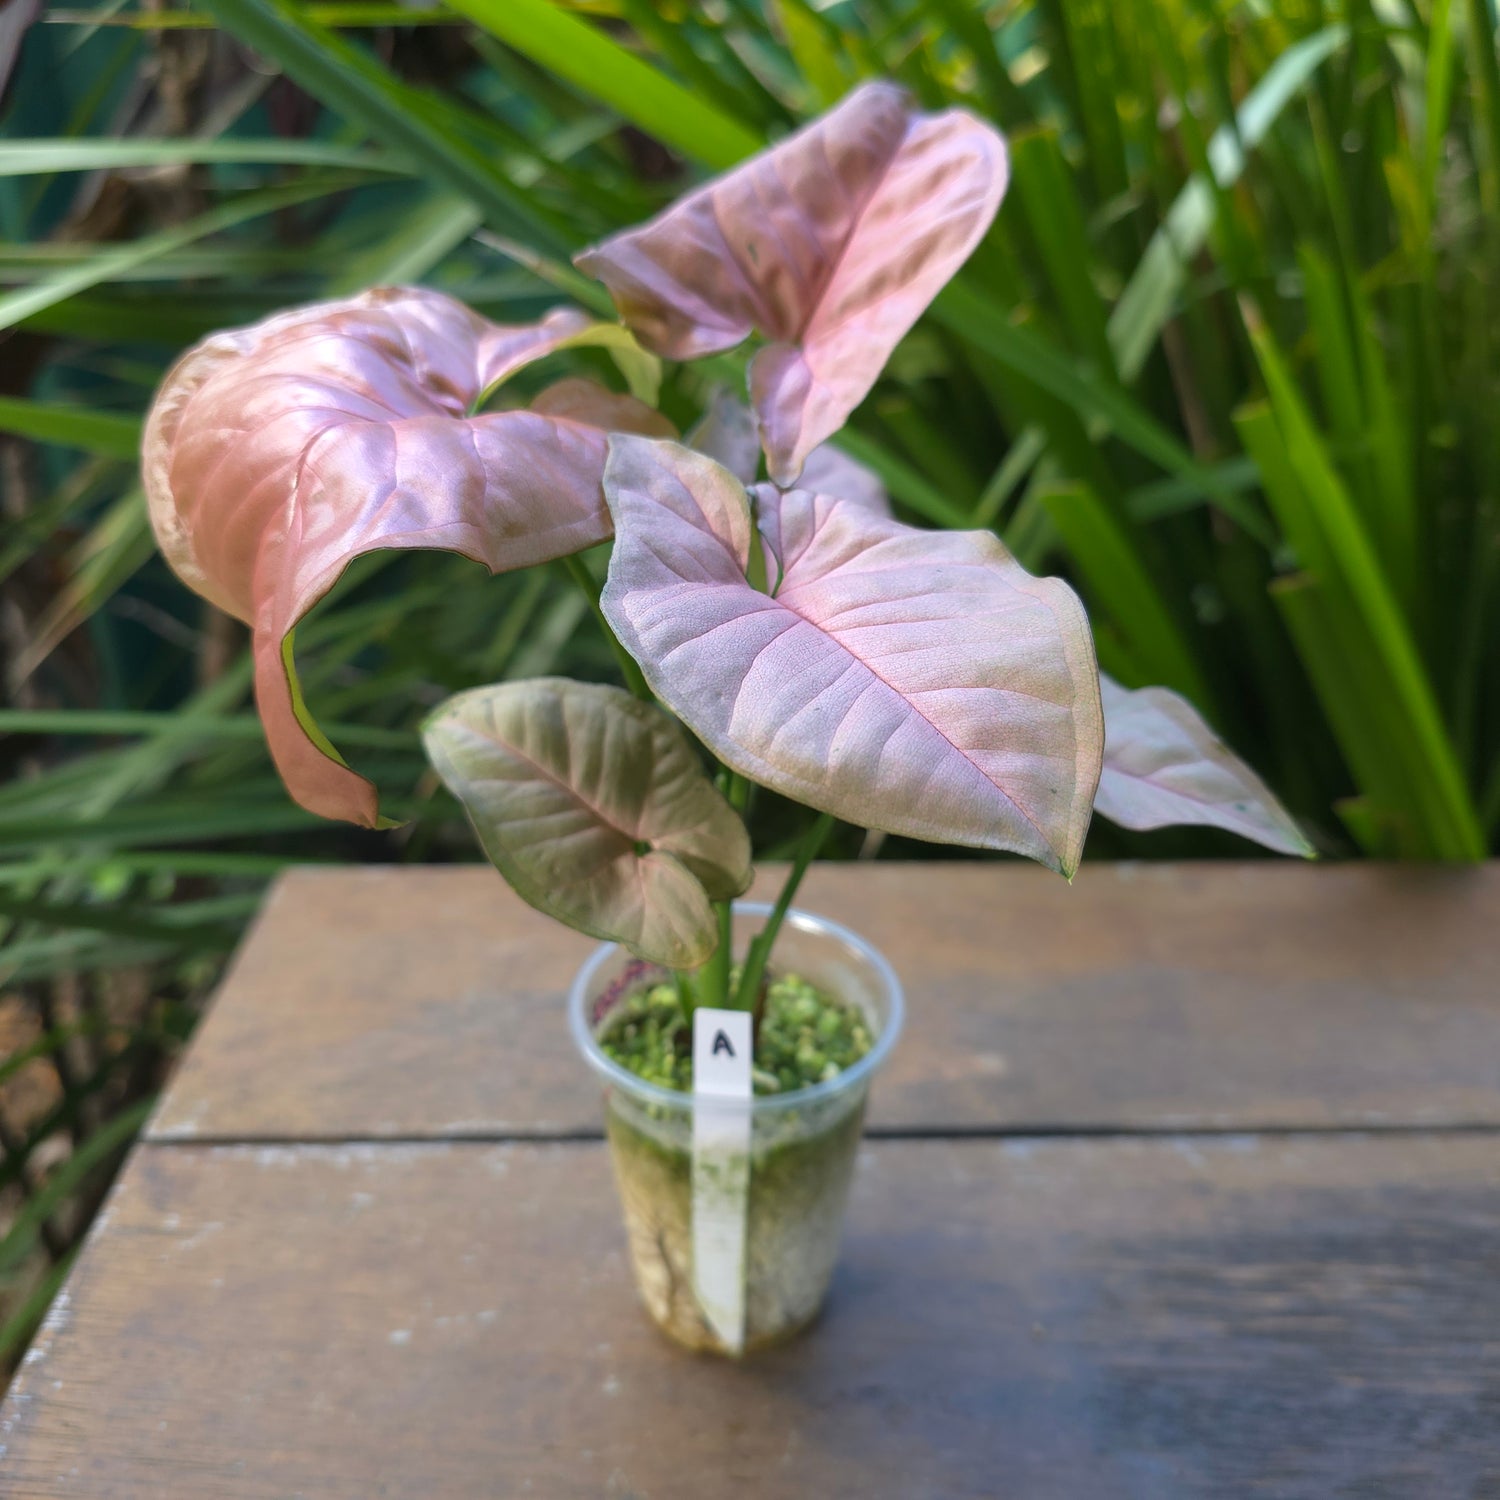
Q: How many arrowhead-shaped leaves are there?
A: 5